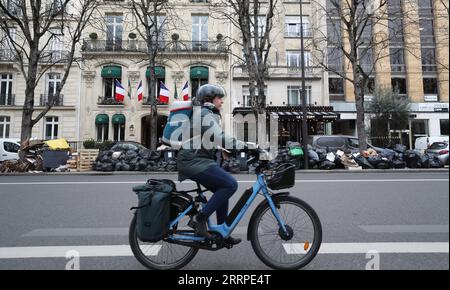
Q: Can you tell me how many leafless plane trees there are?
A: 4